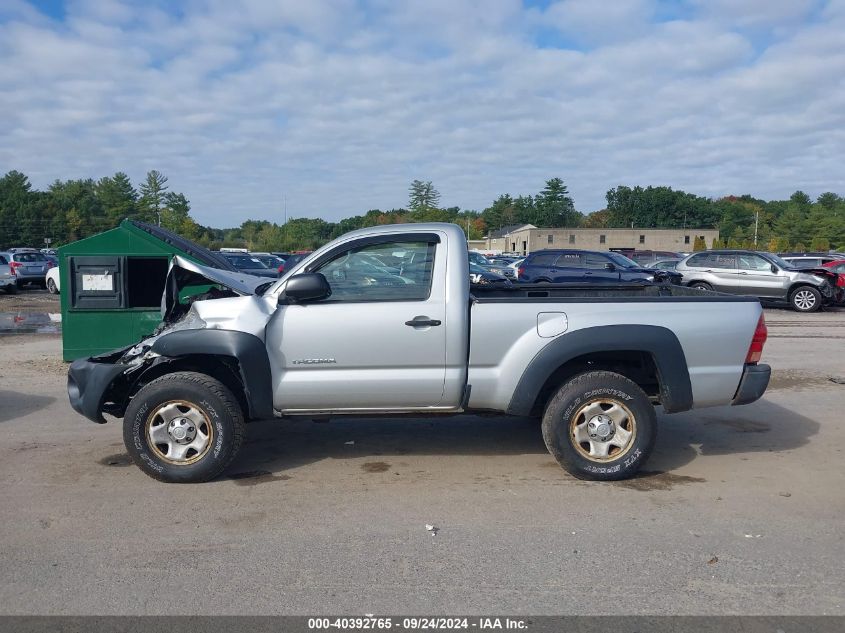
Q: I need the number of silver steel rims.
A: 2